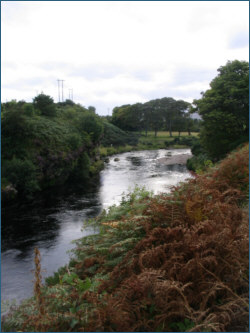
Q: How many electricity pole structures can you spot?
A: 2